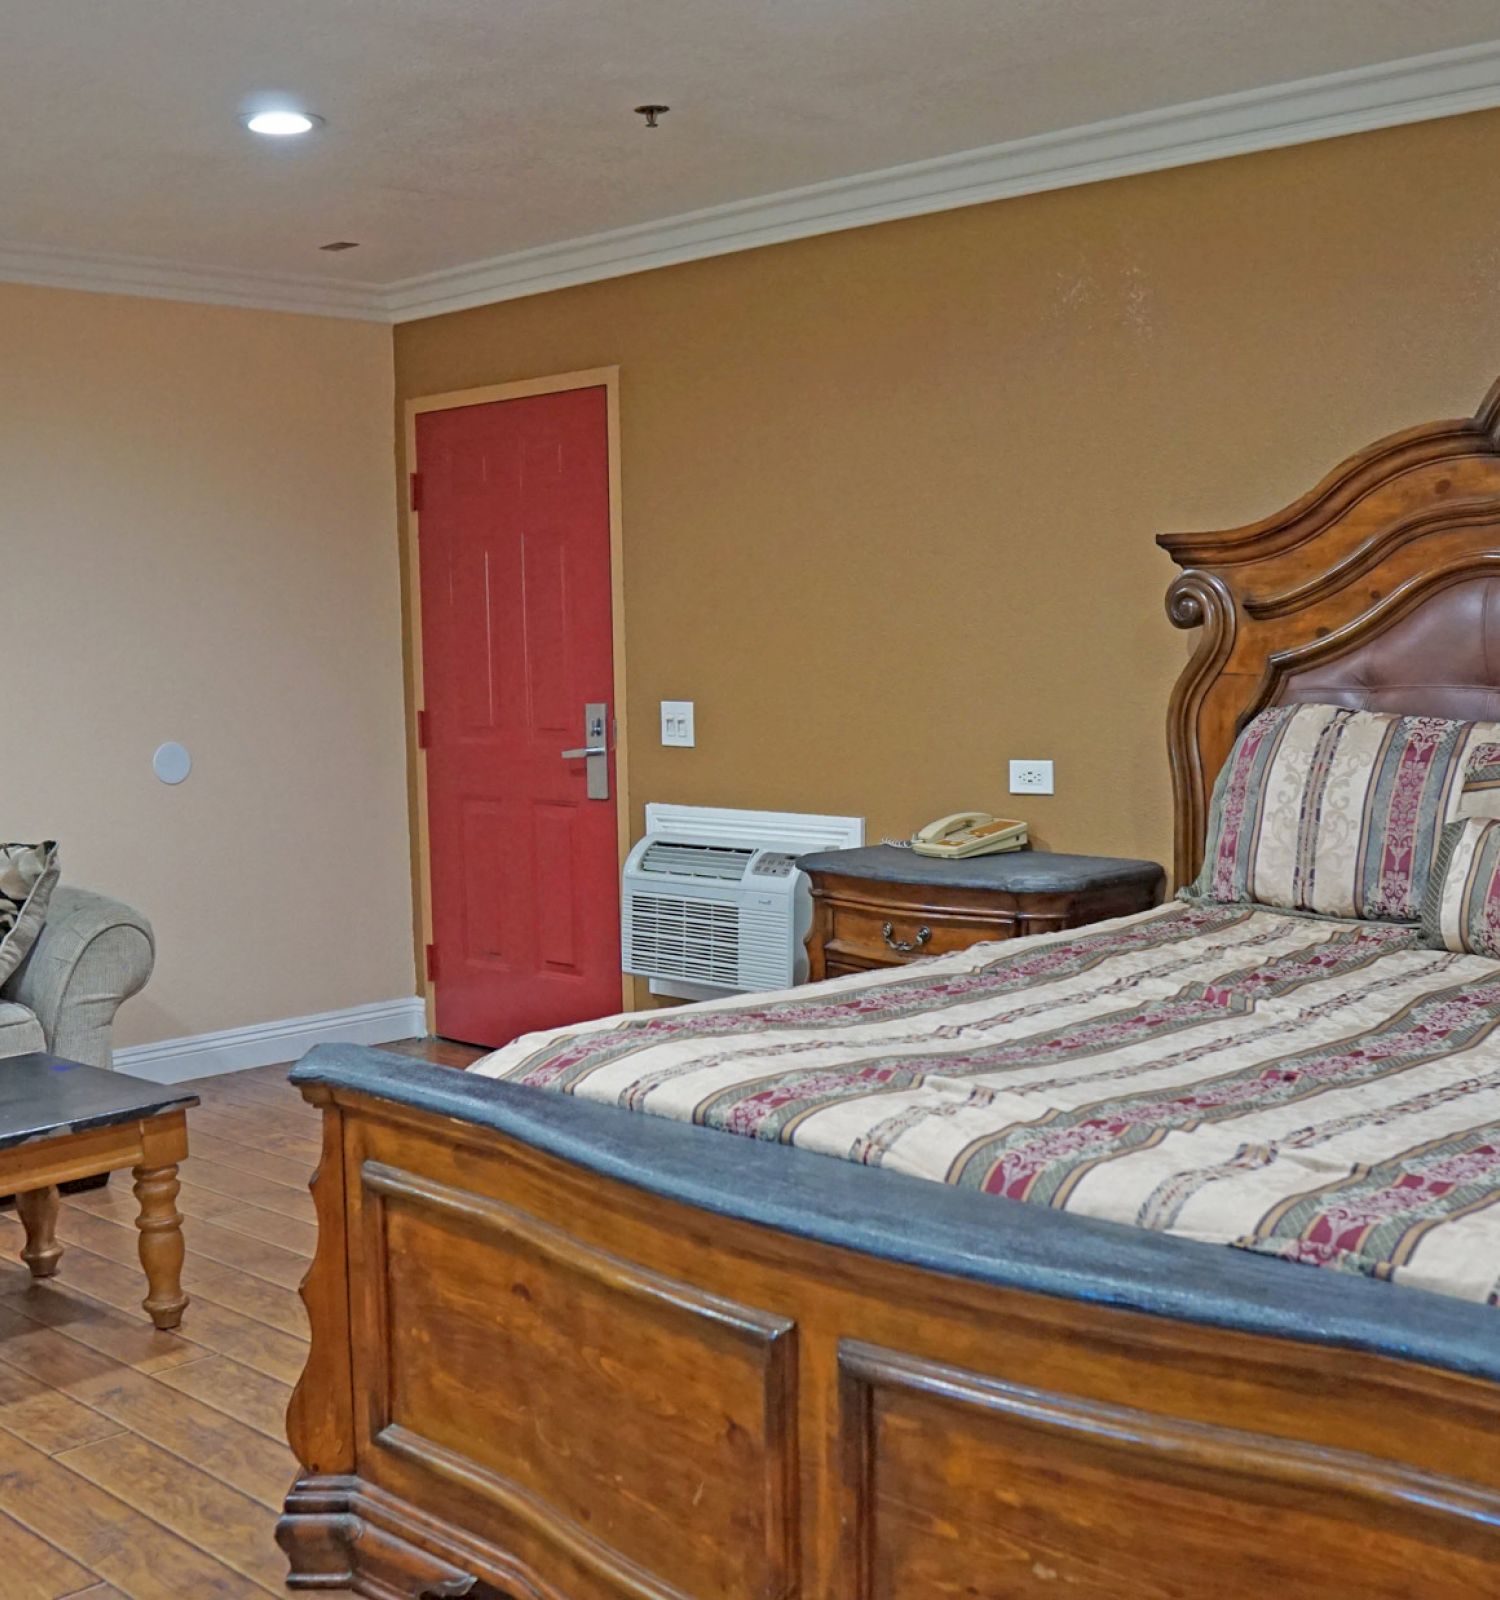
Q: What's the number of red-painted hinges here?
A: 3